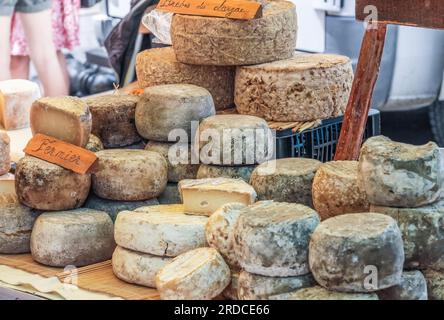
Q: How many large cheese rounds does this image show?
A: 3